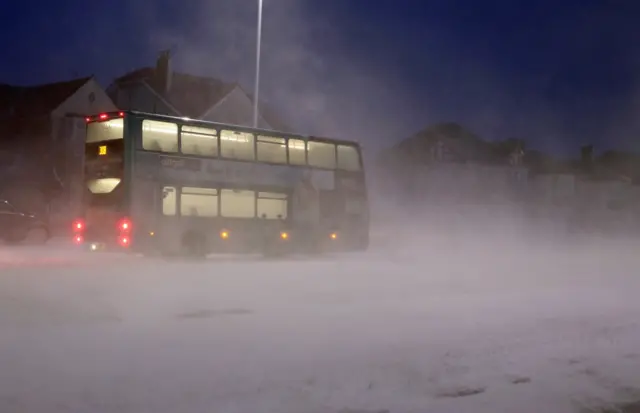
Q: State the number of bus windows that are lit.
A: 13